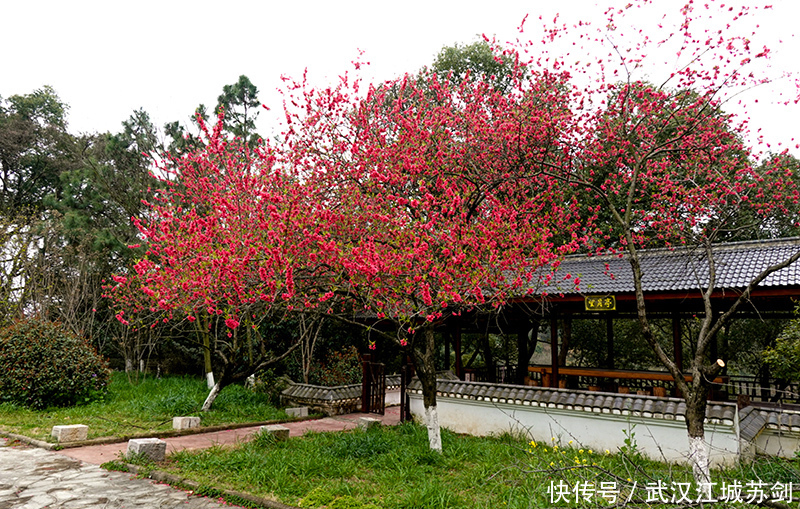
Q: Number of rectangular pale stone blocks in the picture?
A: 6